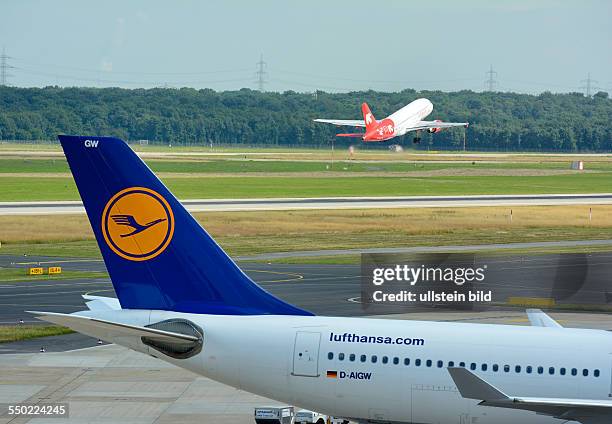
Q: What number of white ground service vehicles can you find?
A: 2